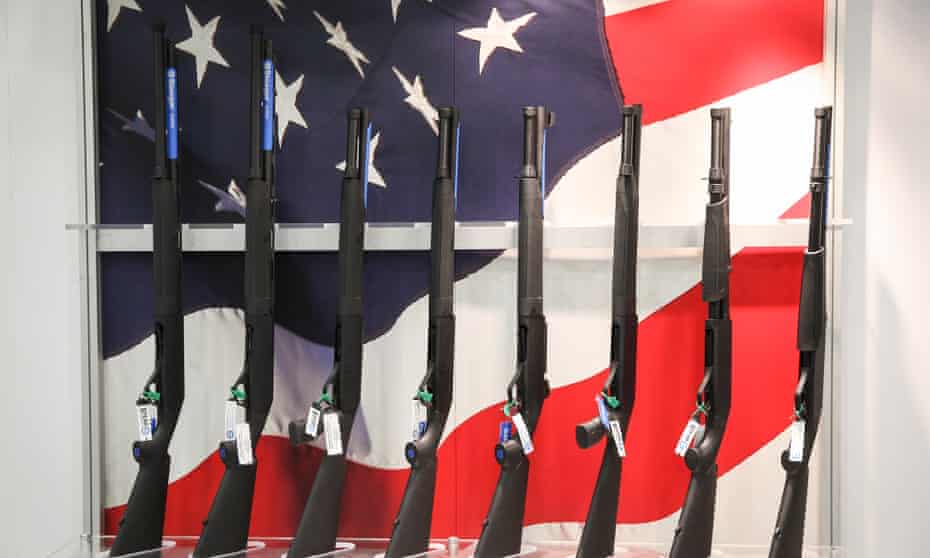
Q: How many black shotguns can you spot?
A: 8